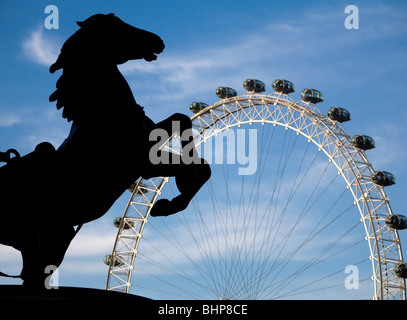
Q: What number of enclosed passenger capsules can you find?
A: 13